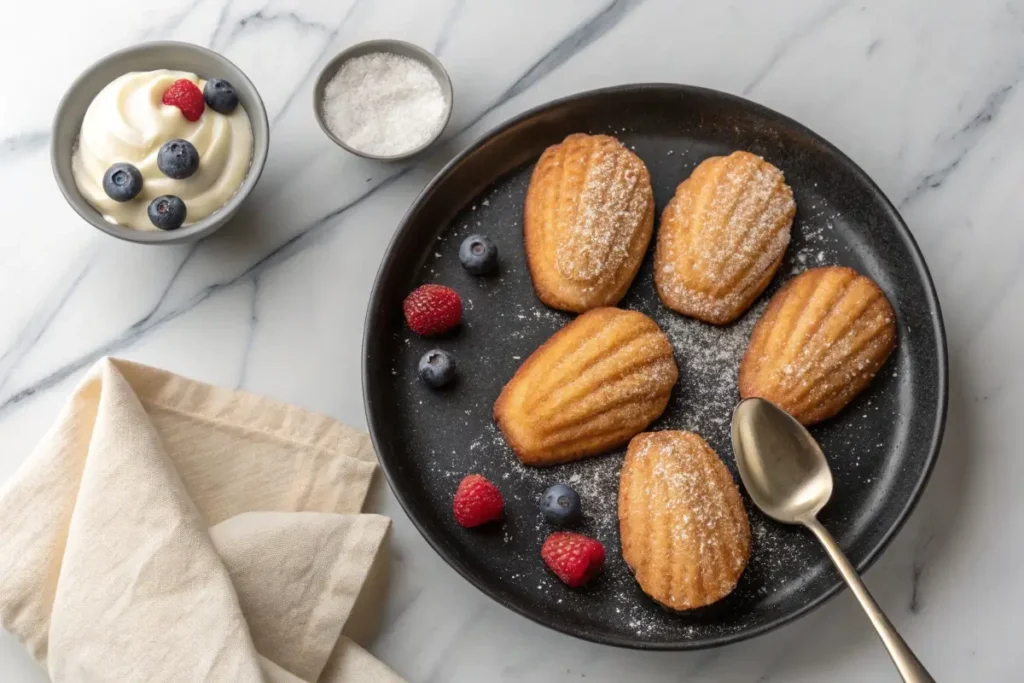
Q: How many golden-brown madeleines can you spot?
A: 5